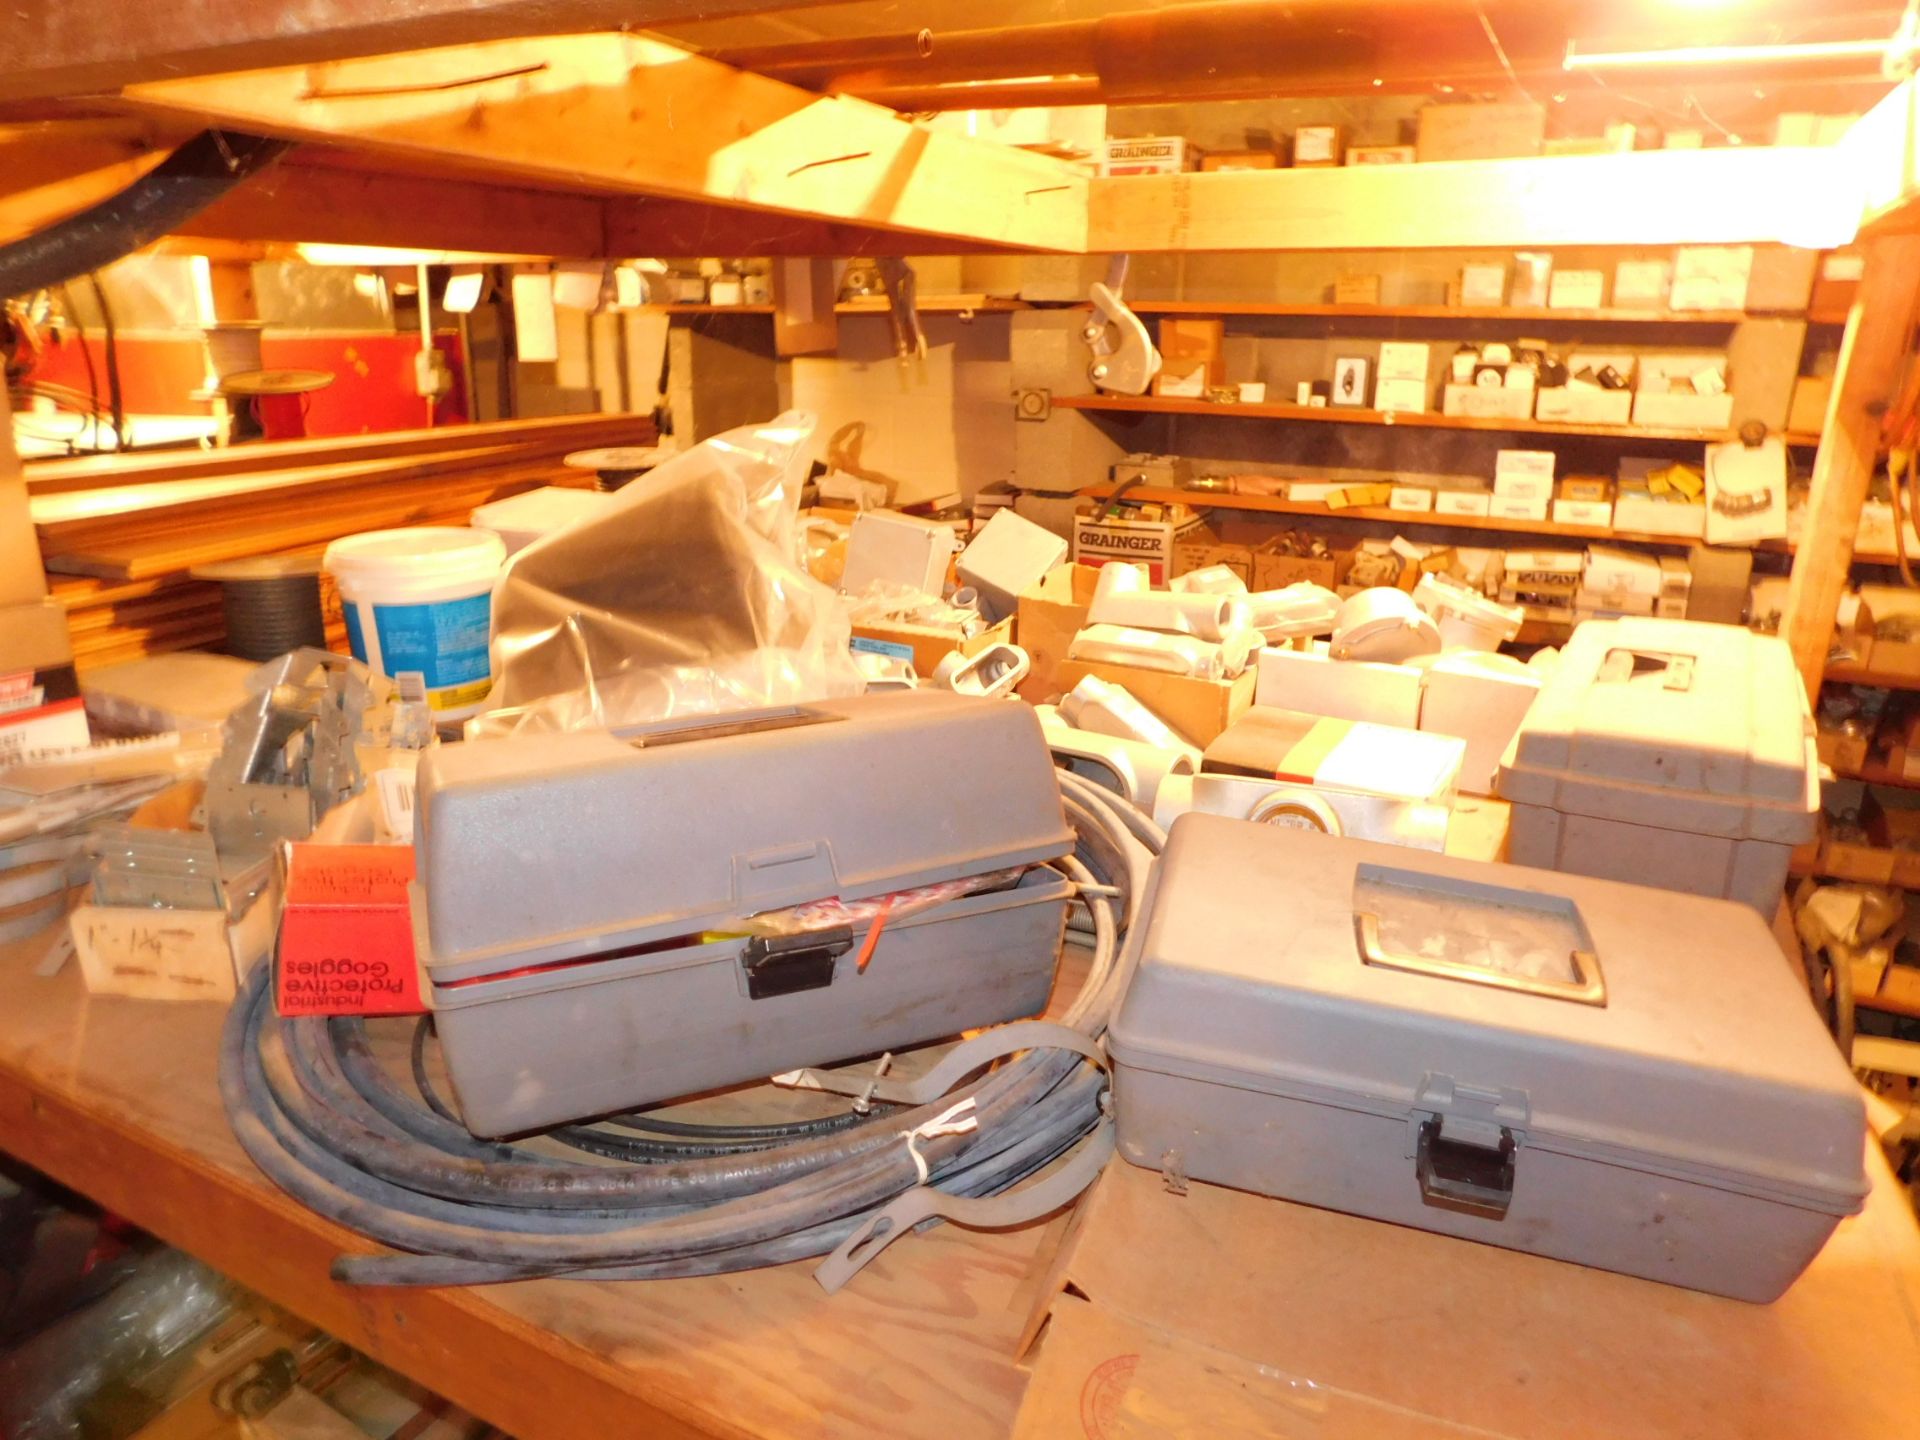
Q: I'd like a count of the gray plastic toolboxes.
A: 3